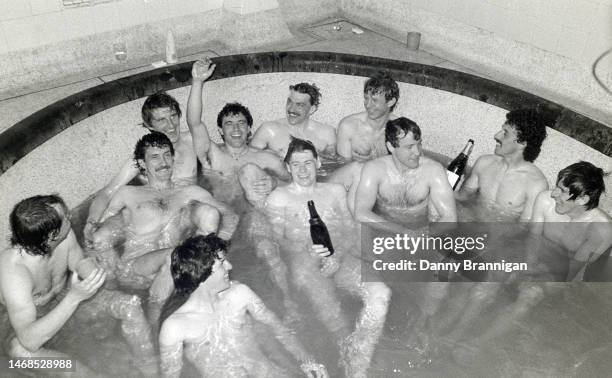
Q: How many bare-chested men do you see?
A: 11